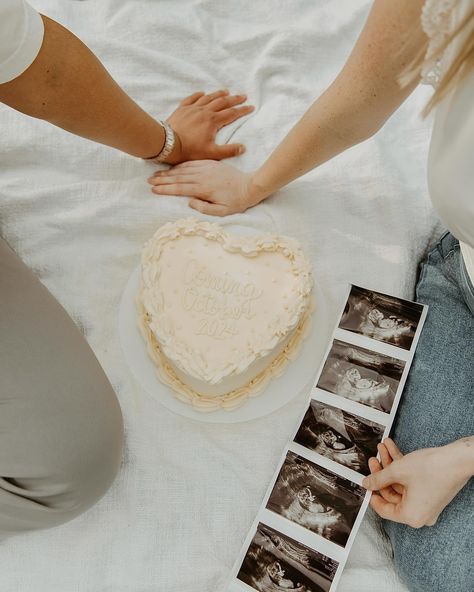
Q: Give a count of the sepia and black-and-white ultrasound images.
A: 5